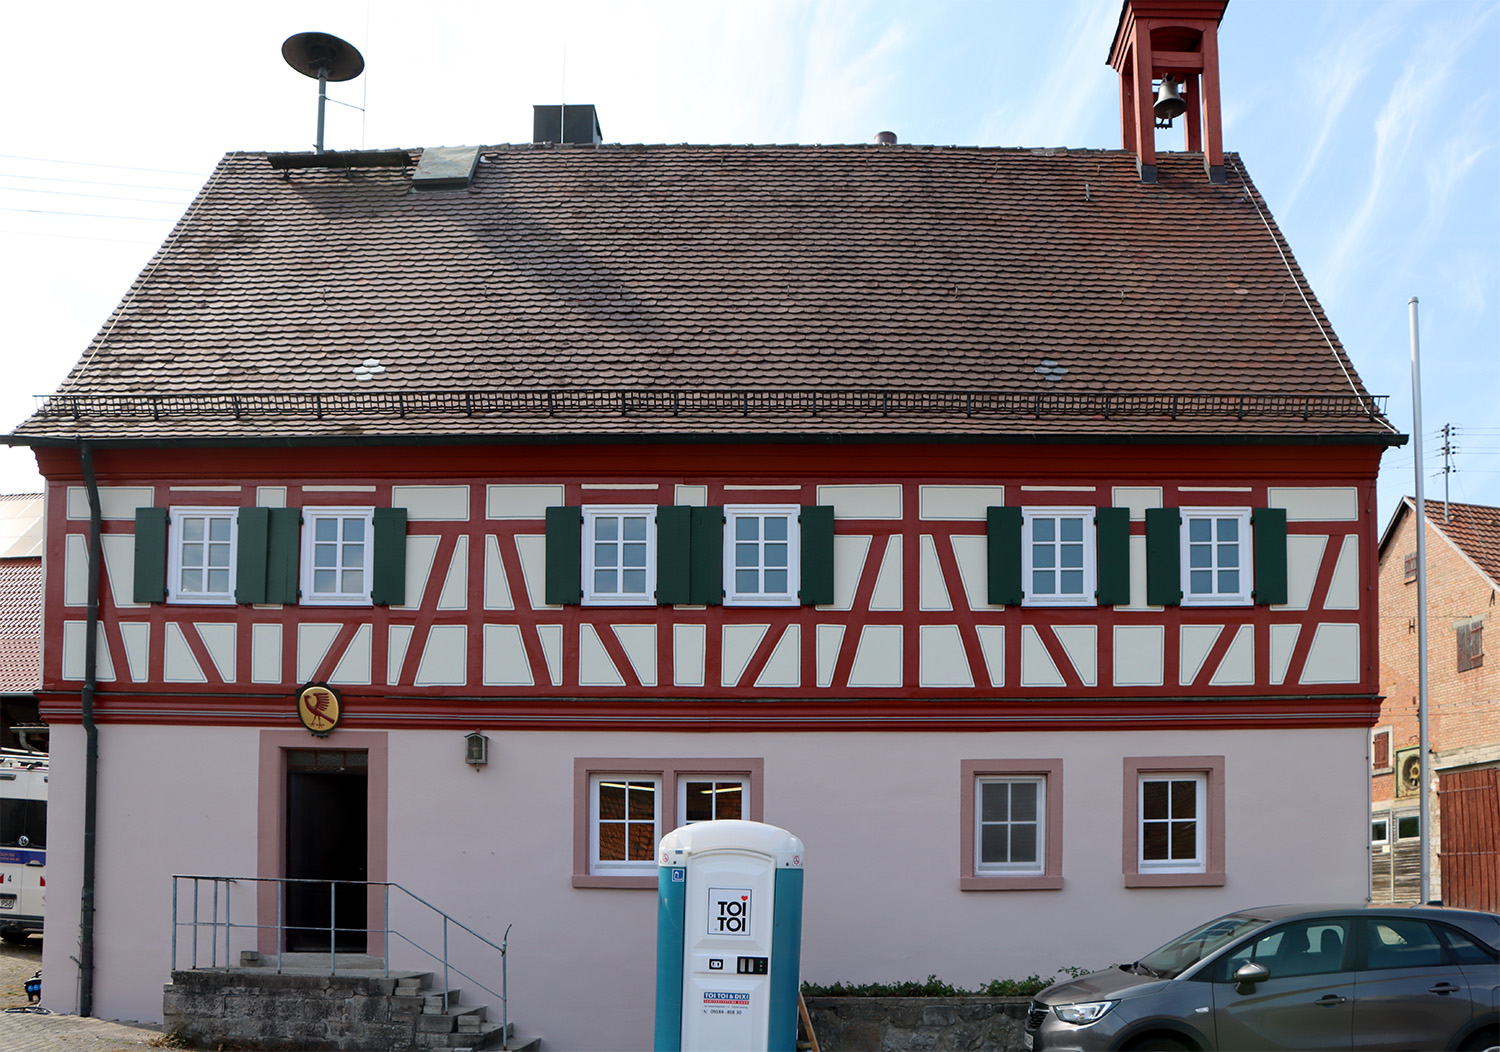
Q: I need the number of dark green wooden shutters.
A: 12